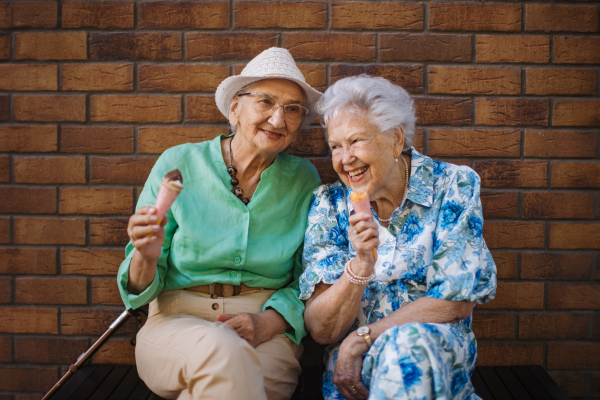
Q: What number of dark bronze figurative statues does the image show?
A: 0